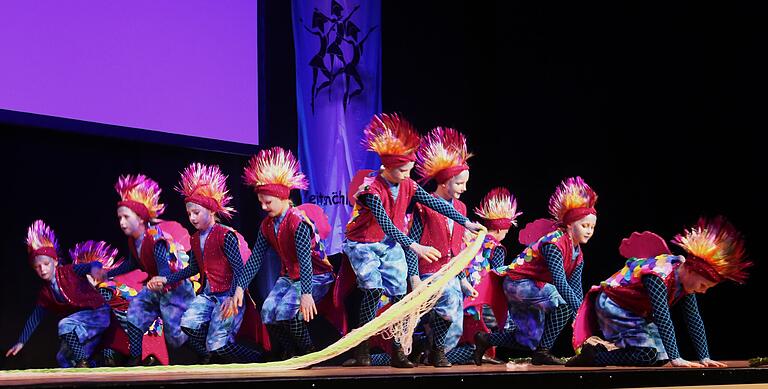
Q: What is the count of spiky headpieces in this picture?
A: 10